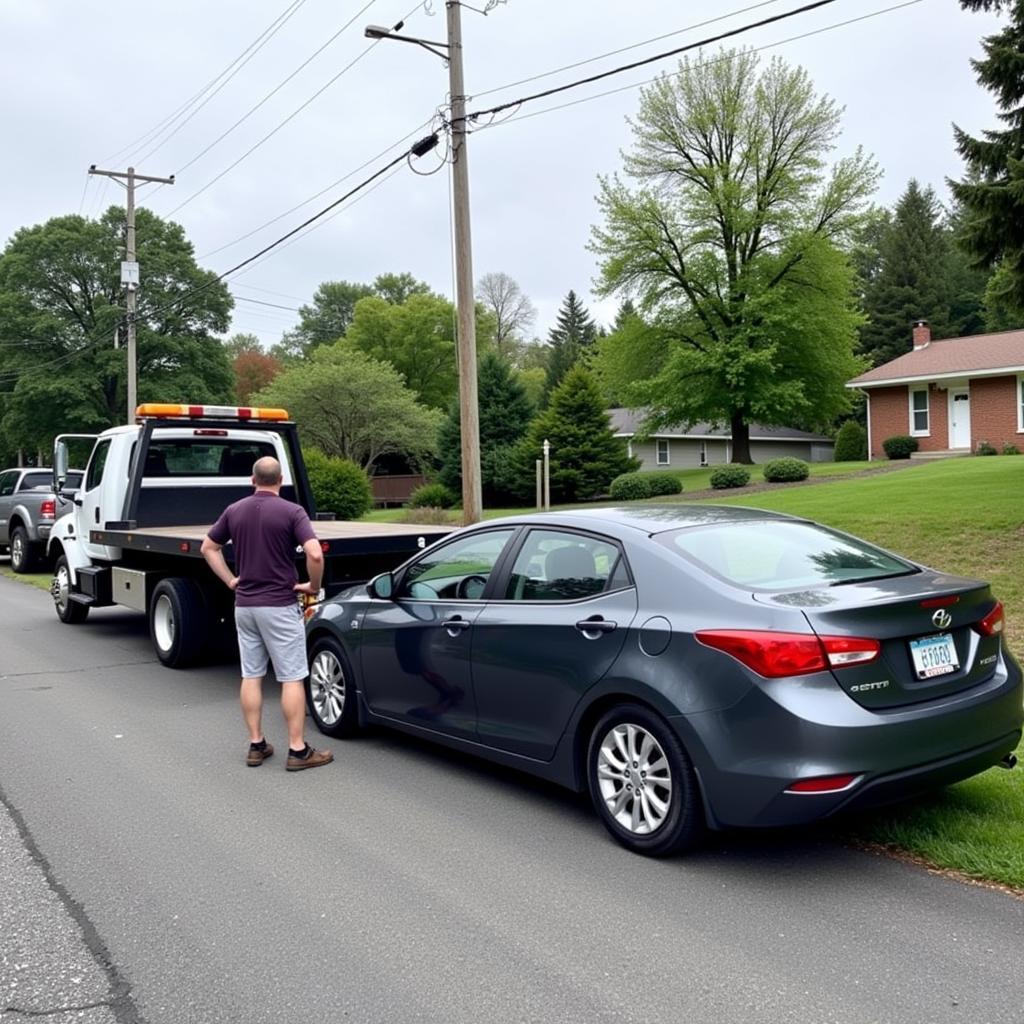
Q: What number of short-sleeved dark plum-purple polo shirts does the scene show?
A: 1